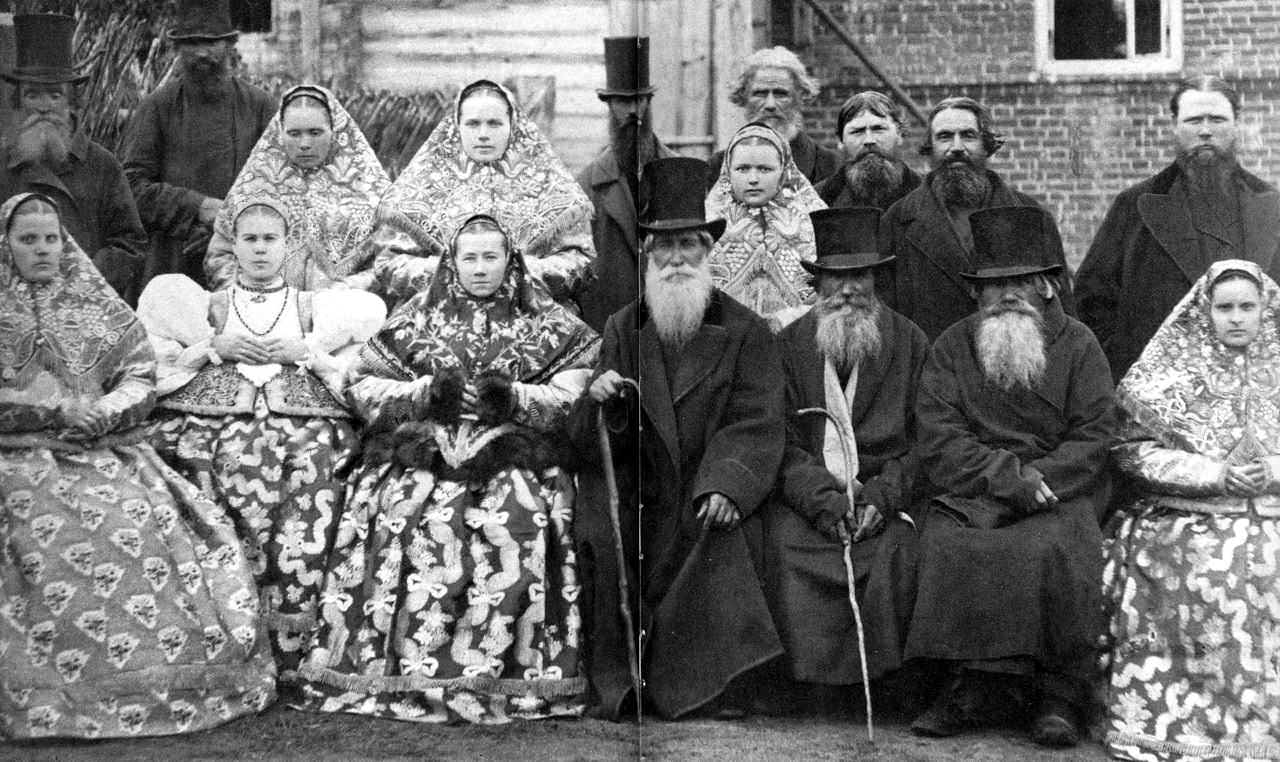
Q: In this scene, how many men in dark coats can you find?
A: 10